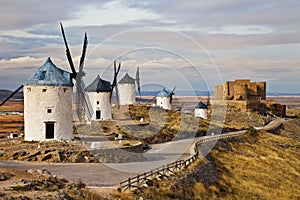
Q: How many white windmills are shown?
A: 5